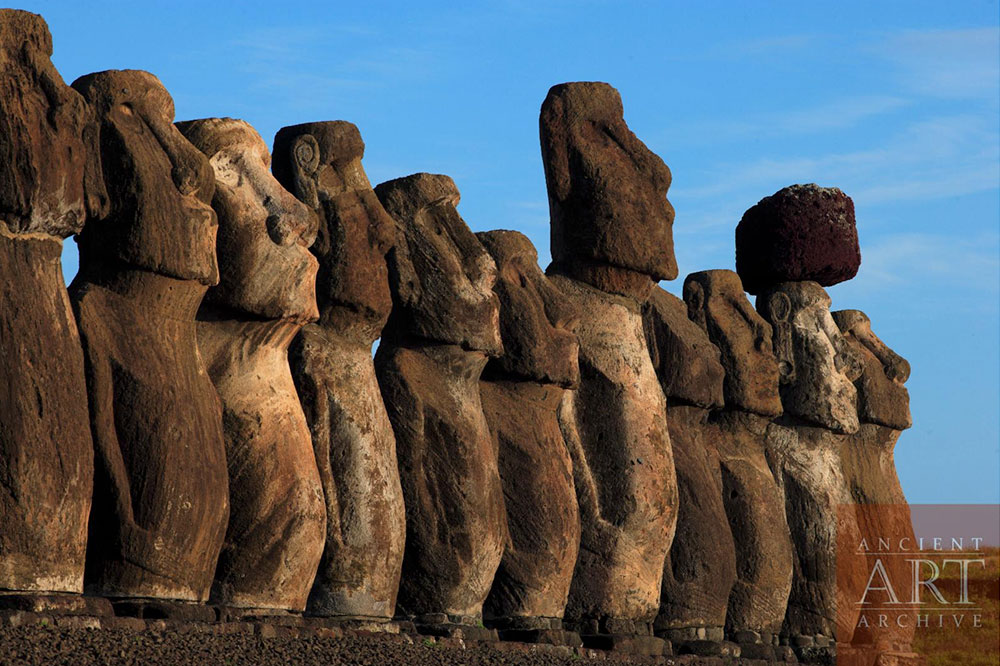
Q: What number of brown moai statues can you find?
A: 11